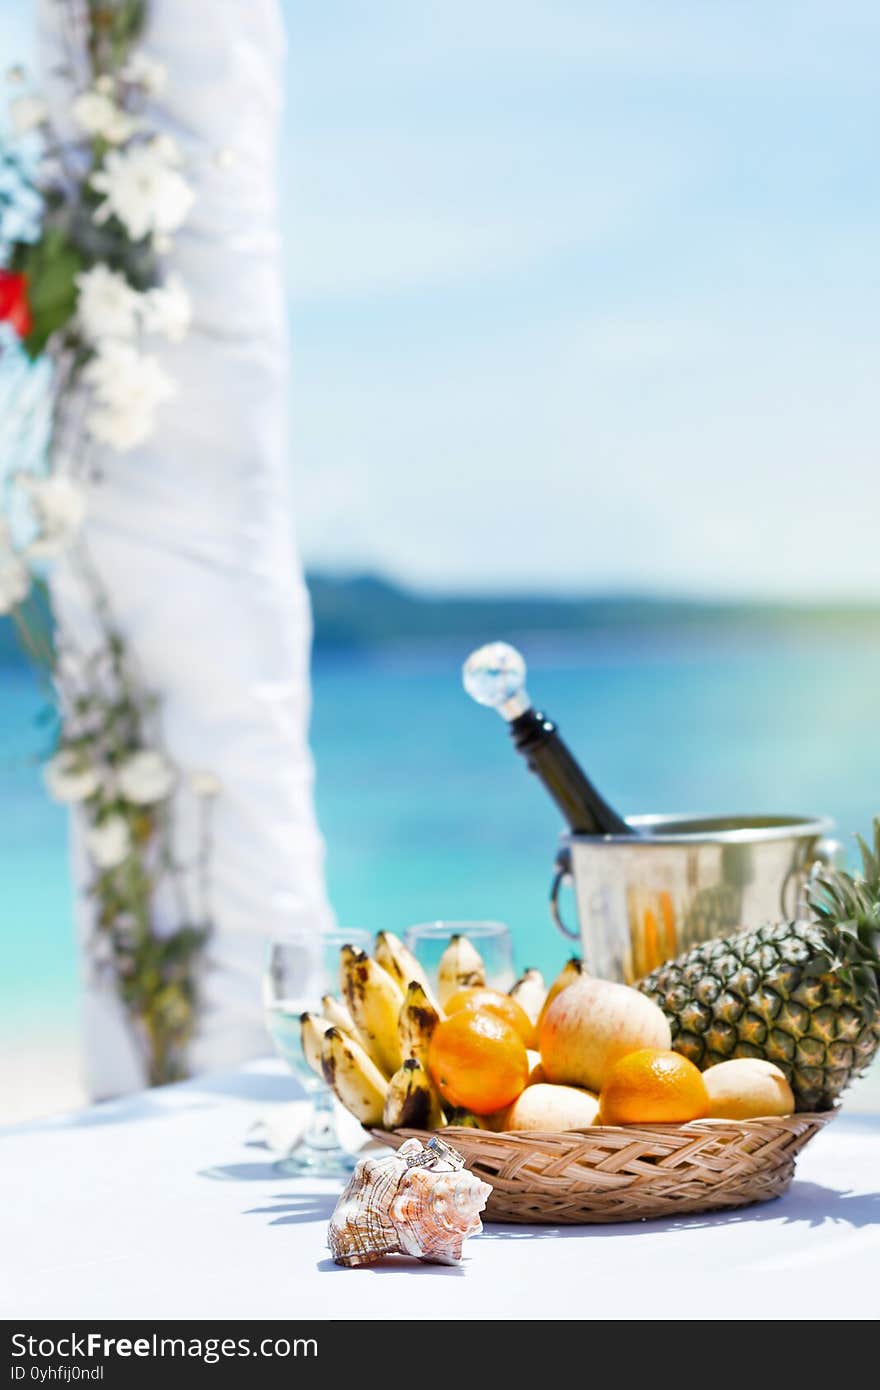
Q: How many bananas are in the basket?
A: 11